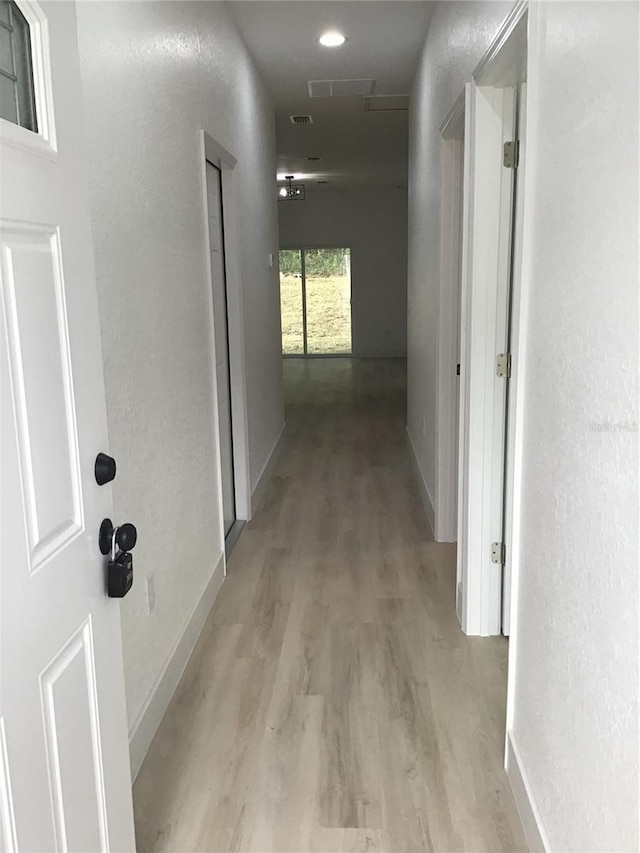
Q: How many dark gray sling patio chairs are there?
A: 0